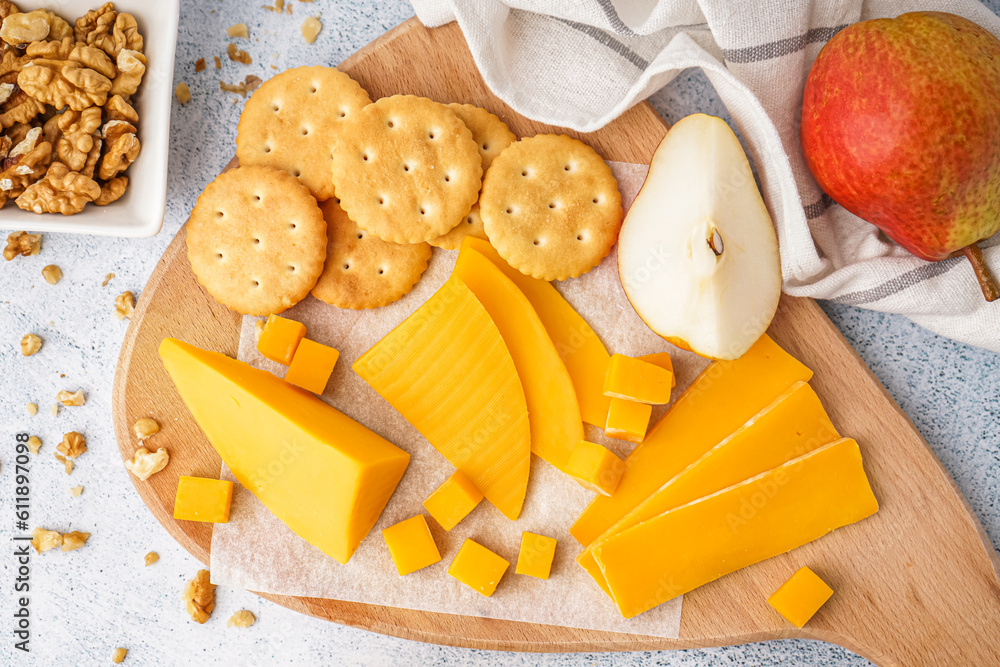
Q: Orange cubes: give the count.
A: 12